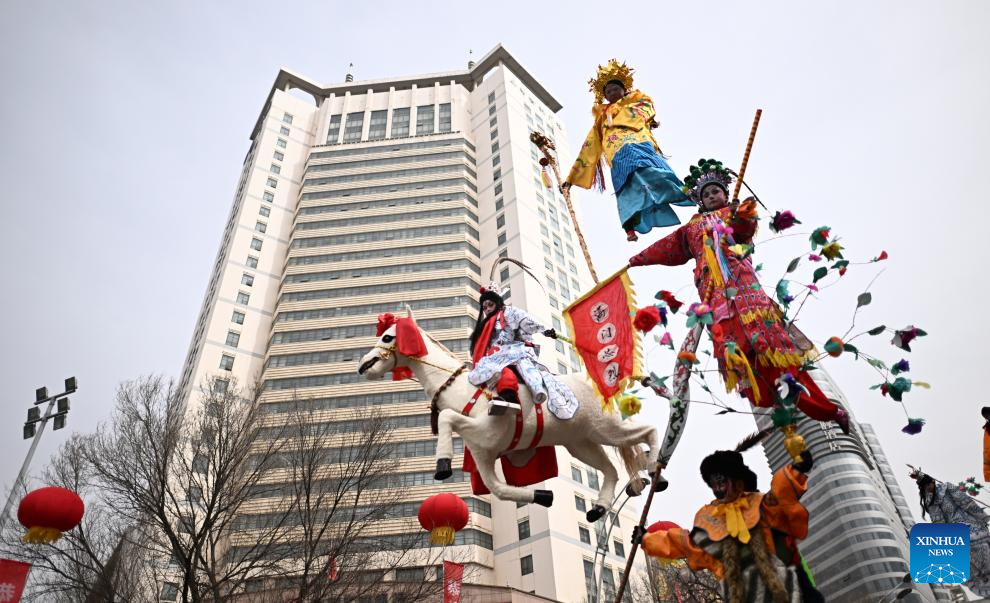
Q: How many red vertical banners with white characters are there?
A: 2